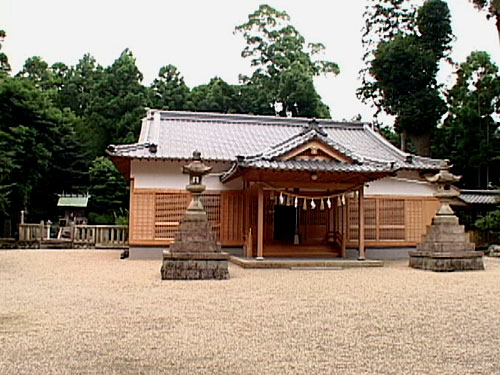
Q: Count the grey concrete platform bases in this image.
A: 2